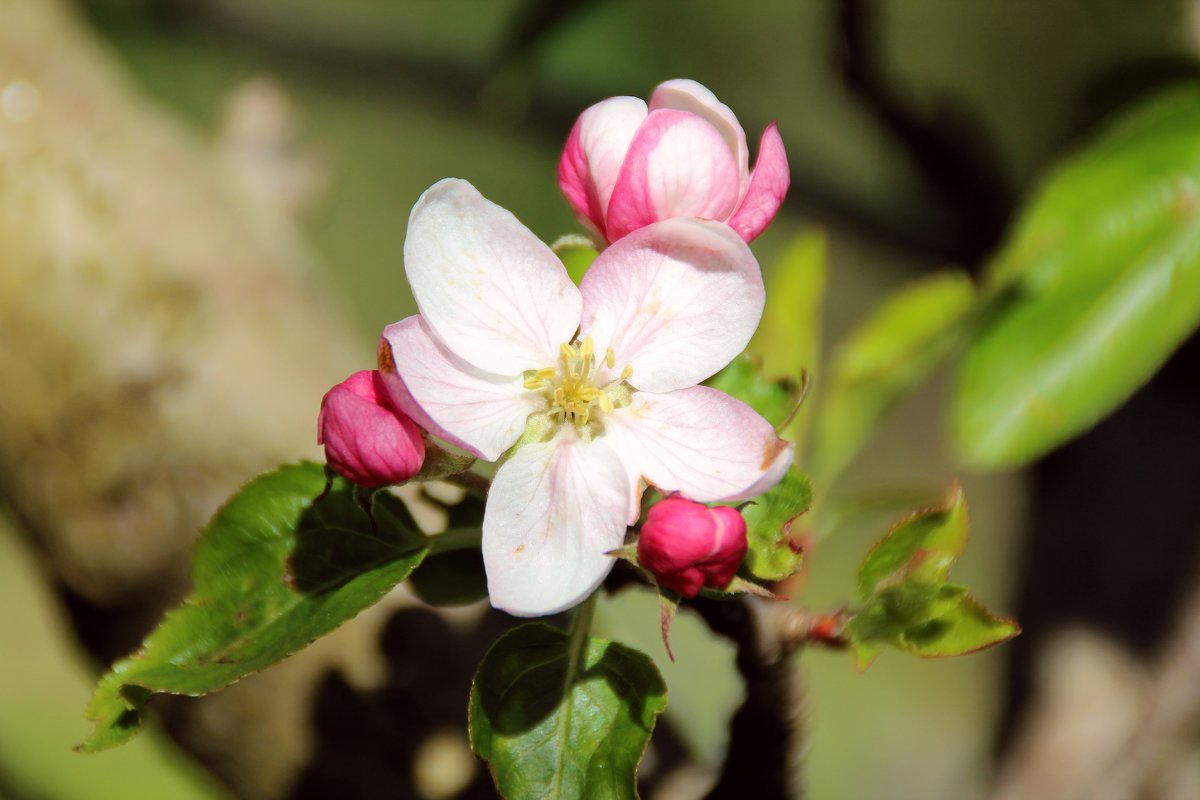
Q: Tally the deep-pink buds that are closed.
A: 2